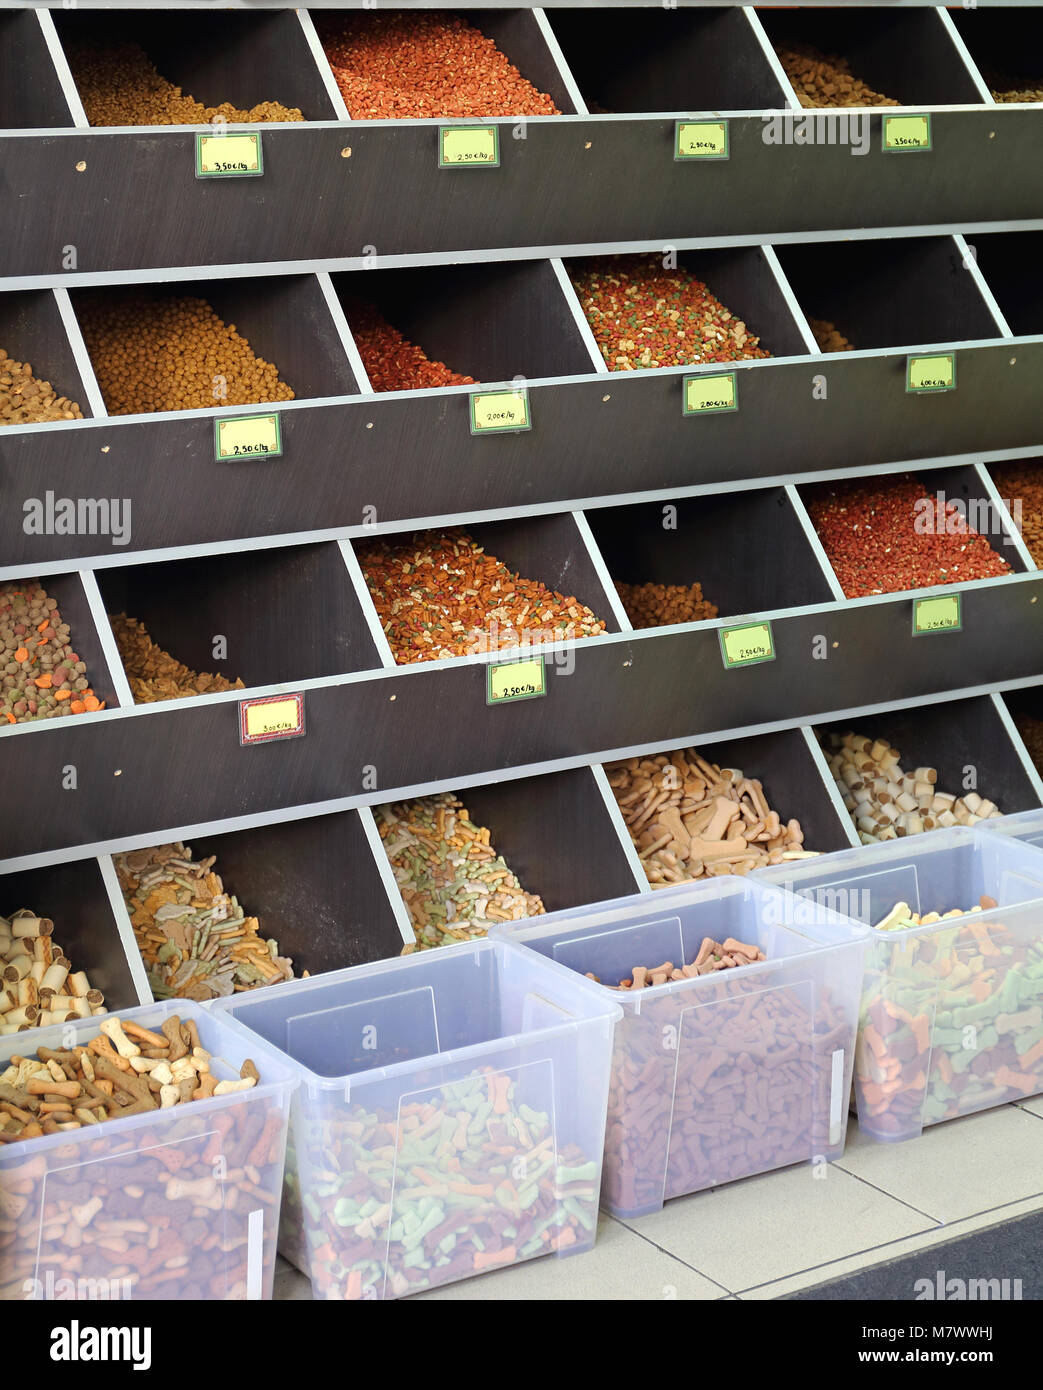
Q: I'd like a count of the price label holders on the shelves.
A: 12